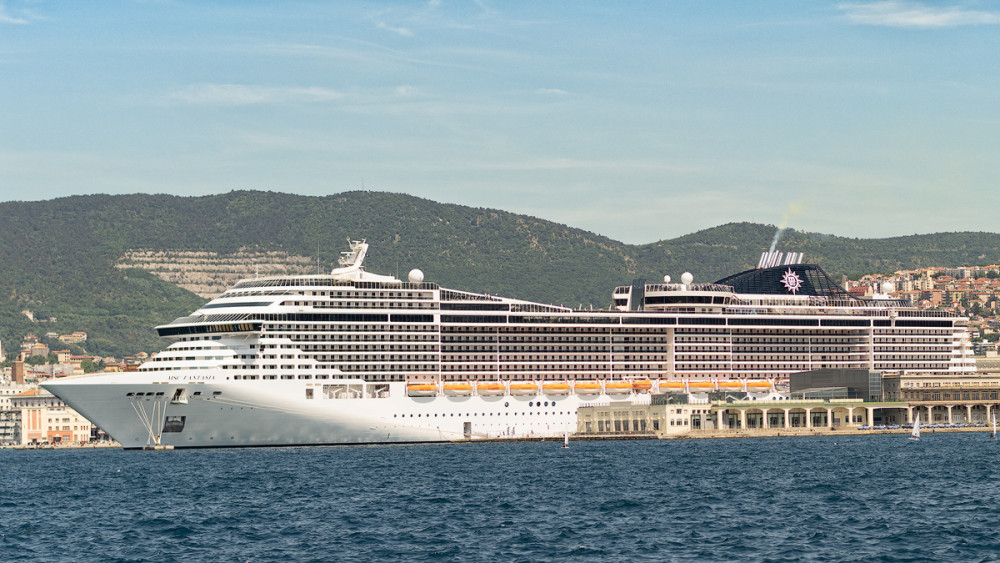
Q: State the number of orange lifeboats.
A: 12